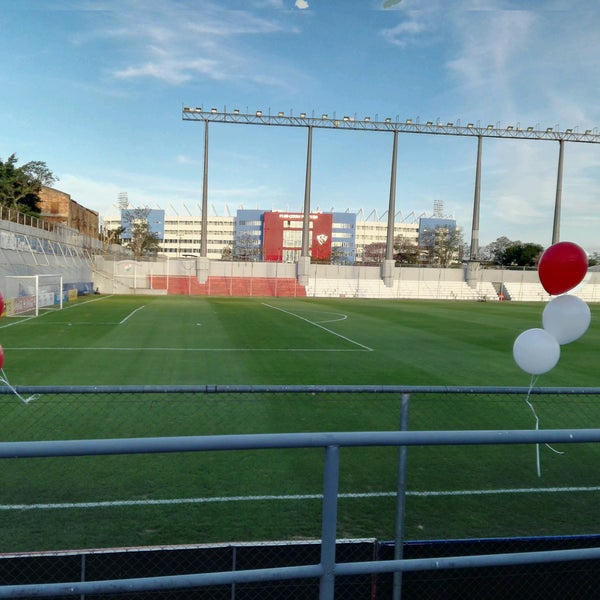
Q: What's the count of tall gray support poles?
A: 5